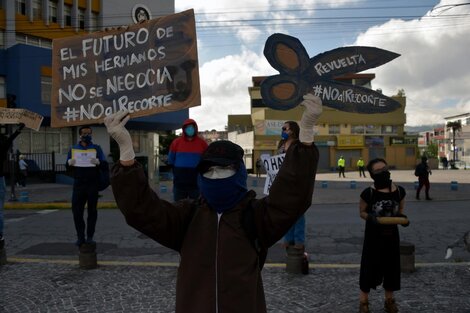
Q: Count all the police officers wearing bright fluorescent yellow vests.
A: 2